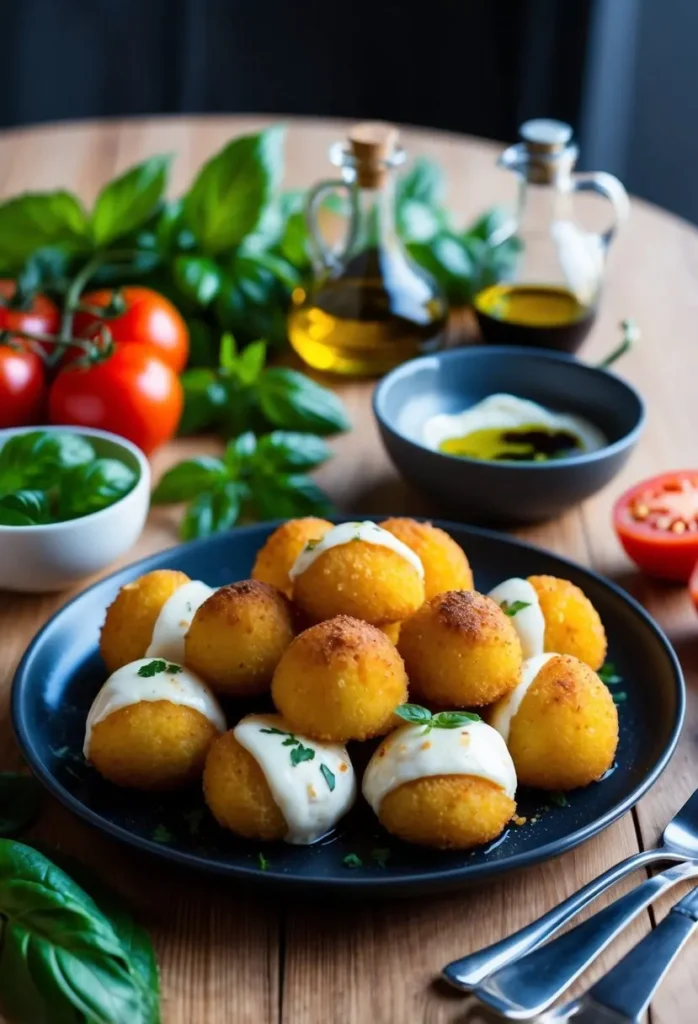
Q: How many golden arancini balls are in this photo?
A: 12